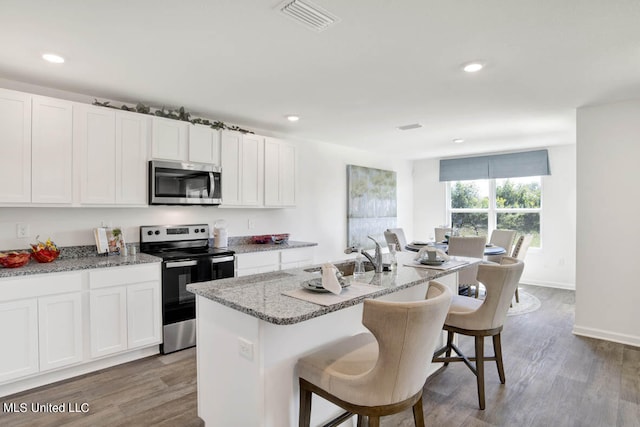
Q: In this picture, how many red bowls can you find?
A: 2